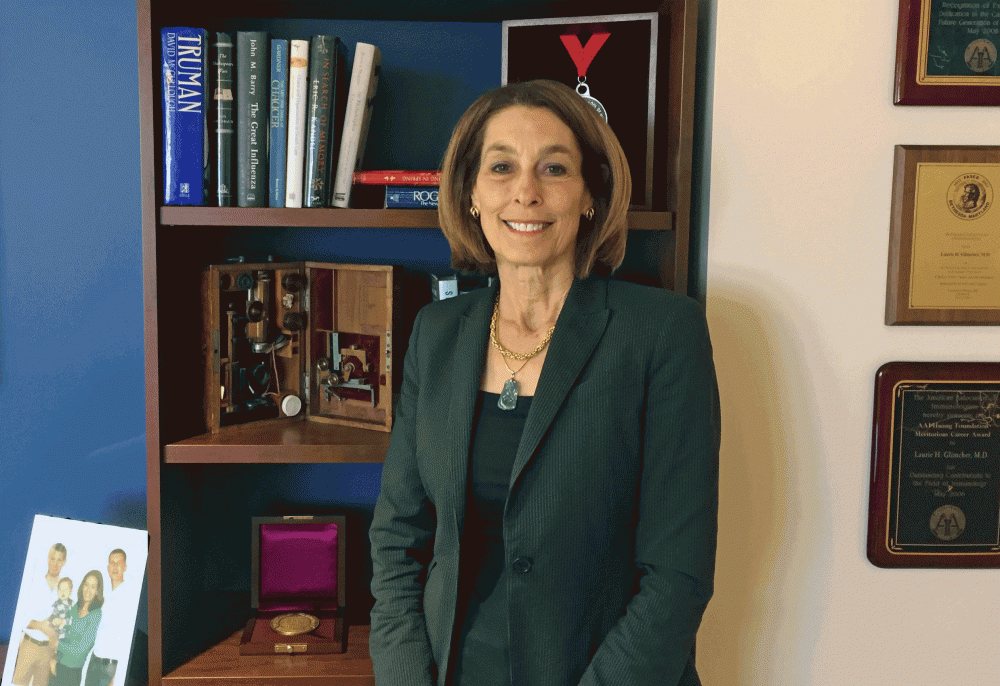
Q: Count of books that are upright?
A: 7